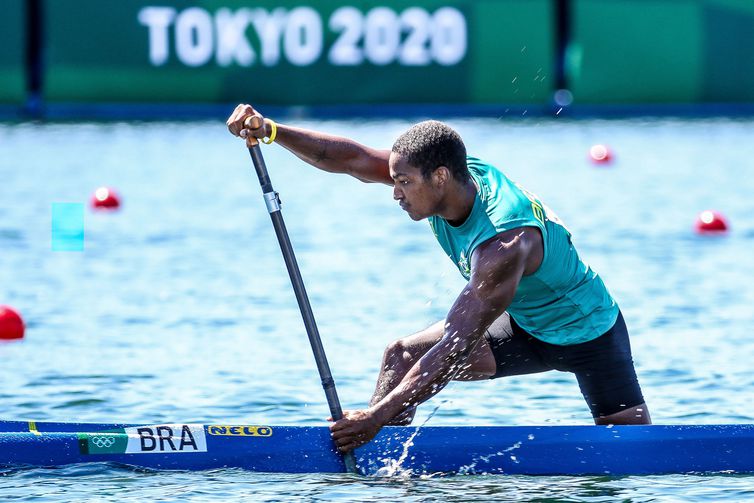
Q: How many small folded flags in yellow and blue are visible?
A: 0